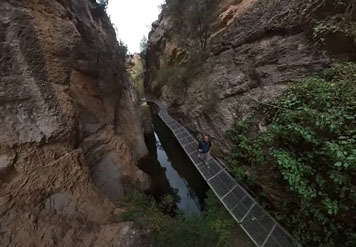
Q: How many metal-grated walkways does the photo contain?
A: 1